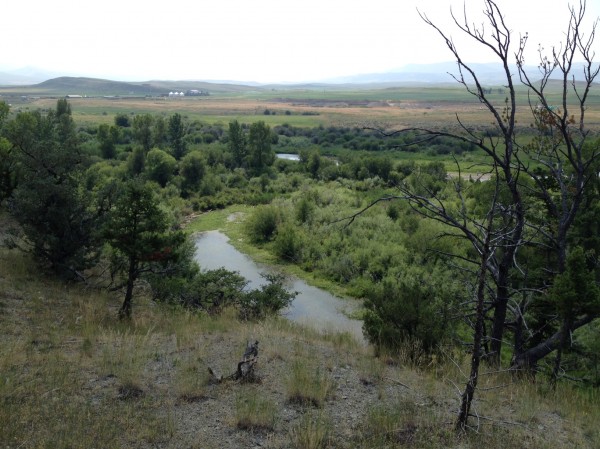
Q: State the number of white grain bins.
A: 3